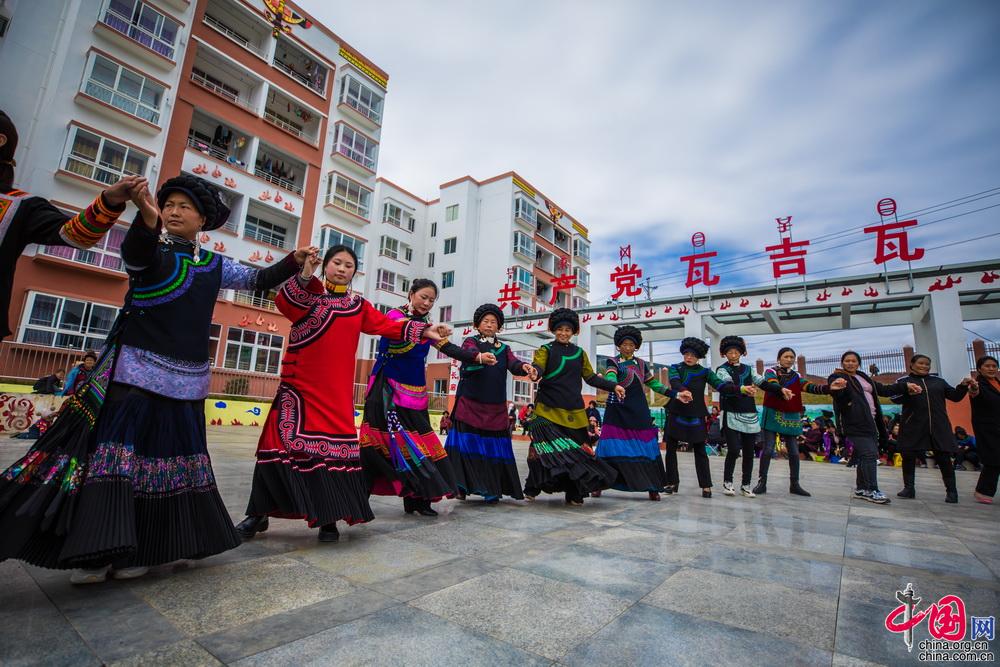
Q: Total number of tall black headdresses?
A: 6